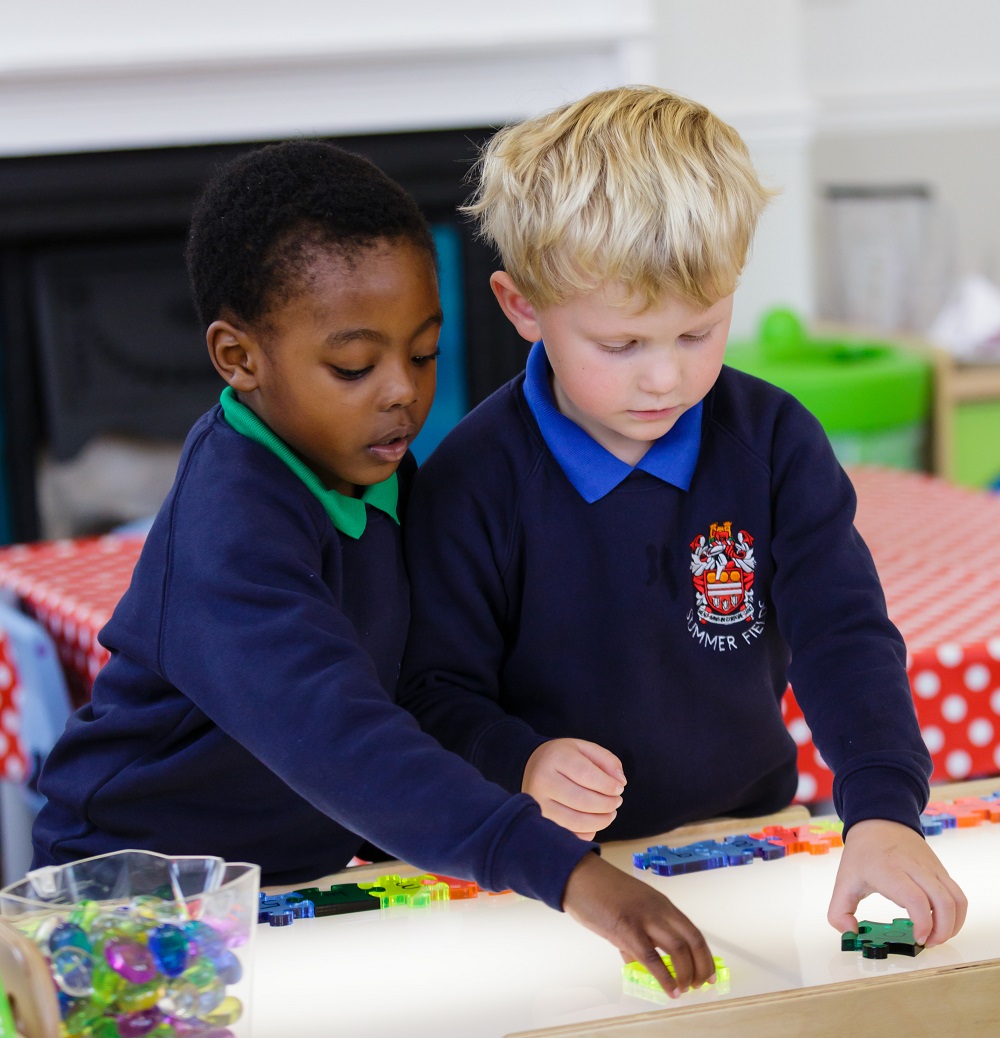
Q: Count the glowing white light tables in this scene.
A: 1